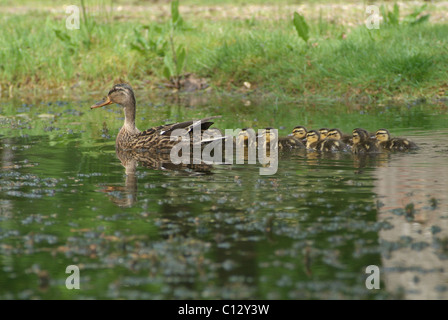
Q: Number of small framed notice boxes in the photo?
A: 0